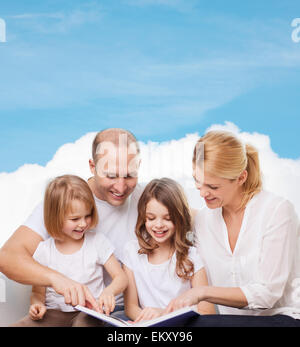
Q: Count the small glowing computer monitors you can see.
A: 0